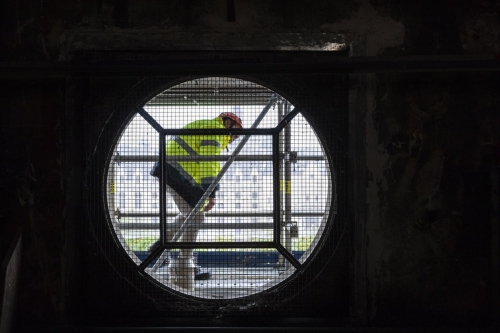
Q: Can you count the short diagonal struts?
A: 4